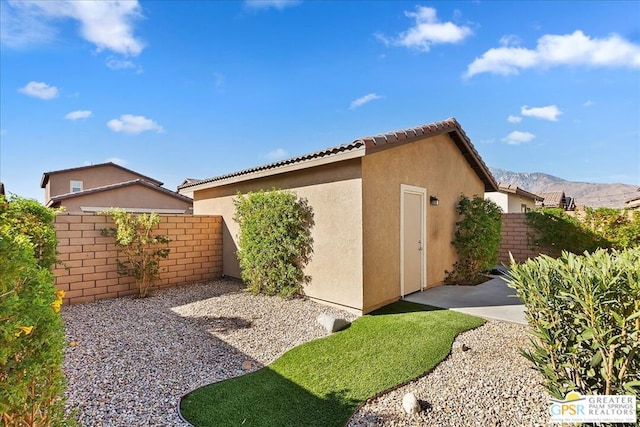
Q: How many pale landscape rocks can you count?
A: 2